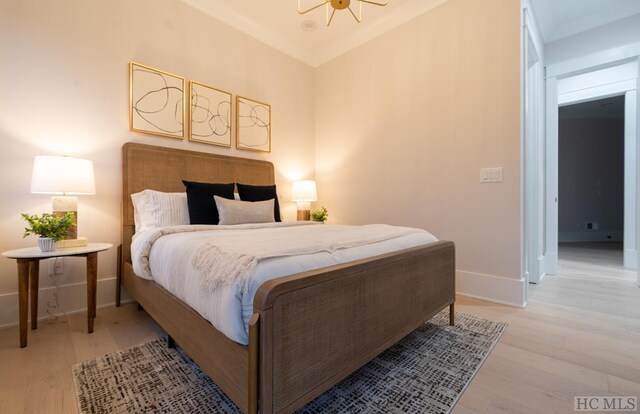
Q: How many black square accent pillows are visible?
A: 2